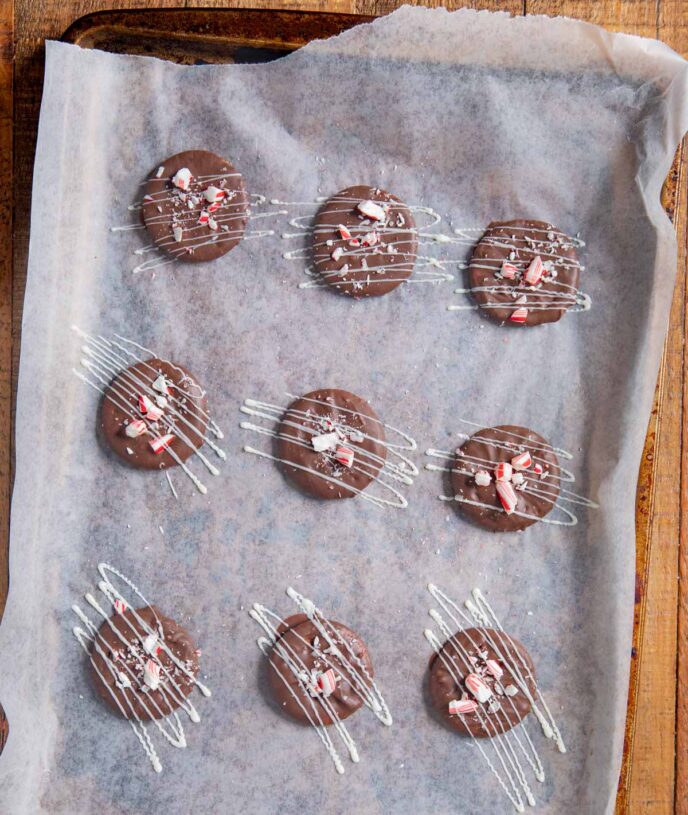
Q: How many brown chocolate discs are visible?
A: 9